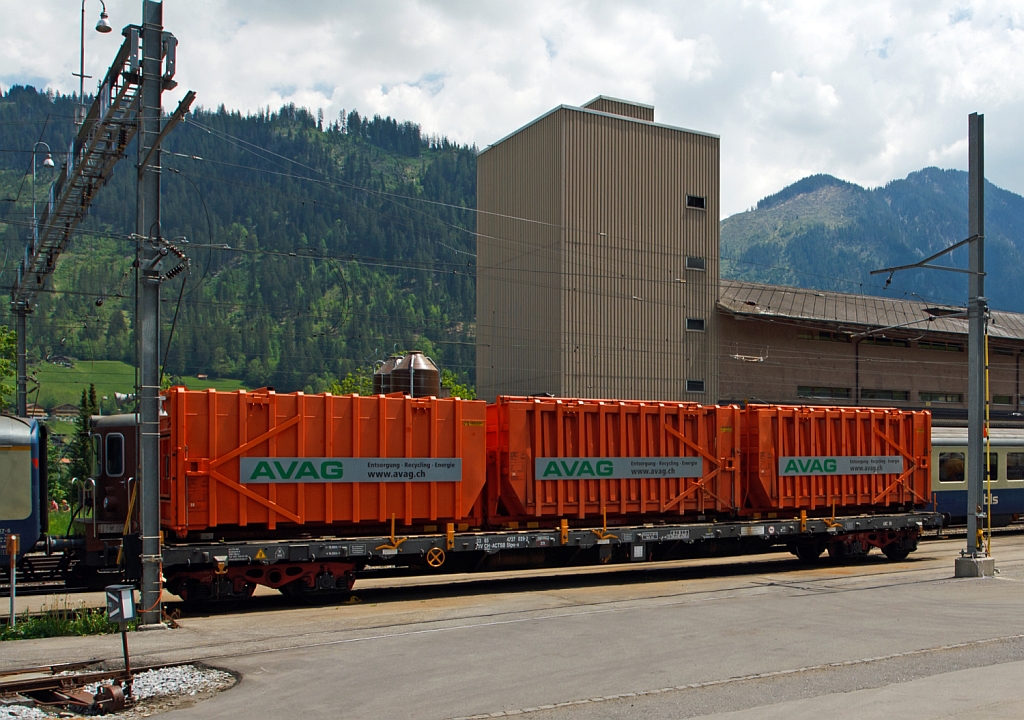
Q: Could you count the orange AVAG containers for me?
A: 3